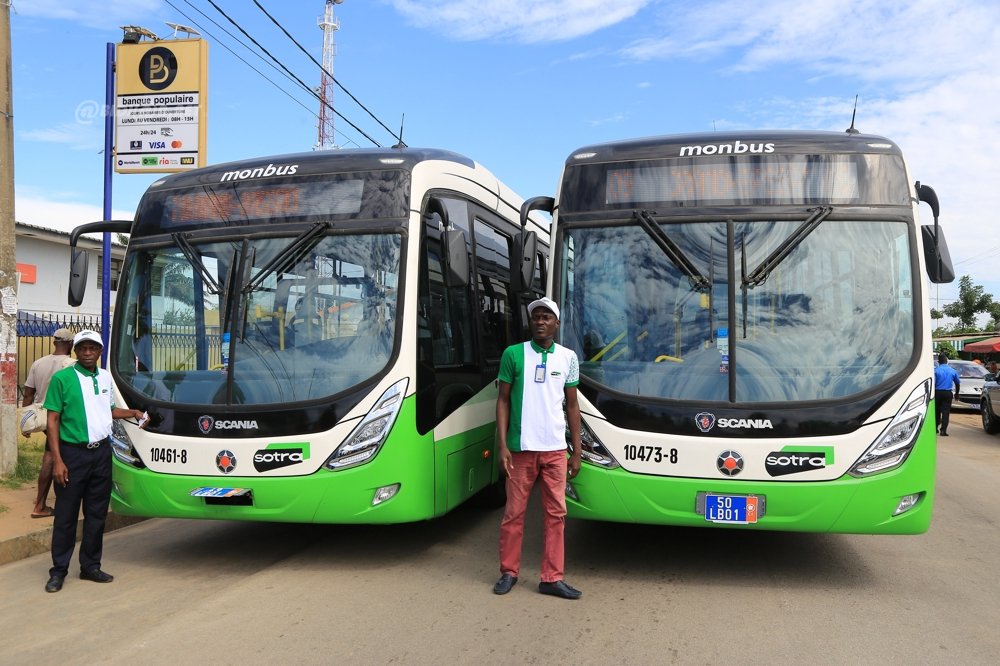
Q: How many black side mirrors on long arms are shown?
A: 4